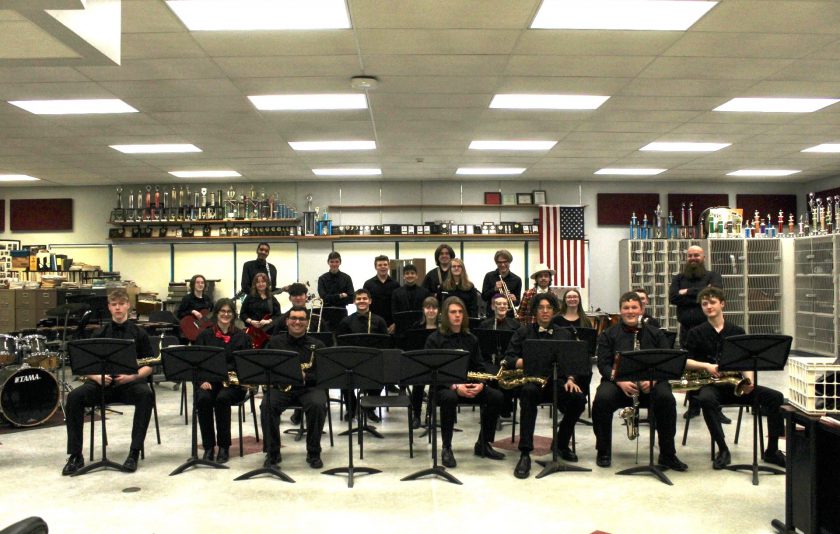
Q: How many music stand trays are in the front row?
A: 8